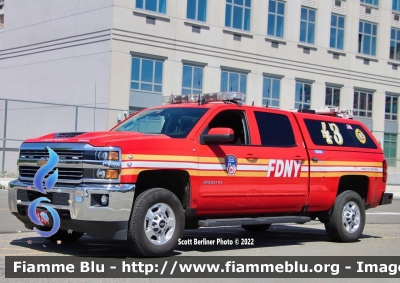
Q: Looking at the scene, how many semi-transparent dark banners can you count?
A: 1